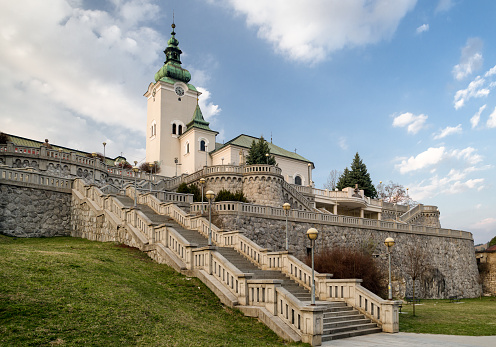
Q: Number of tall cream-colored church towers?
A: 1